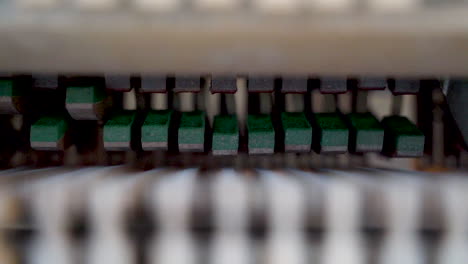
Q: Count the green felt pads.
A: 12